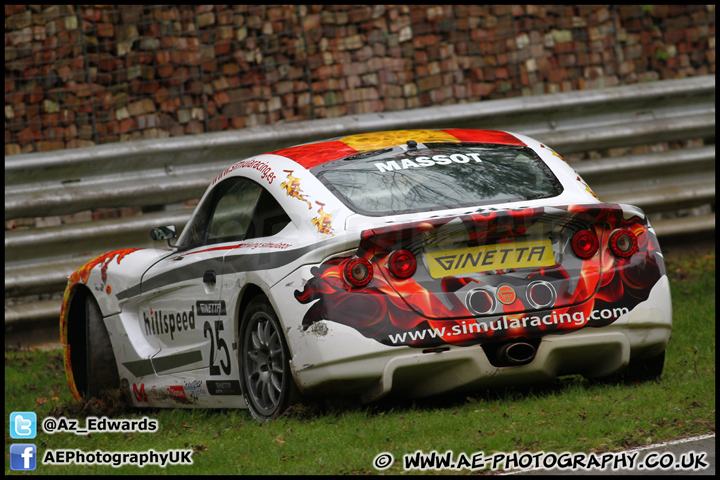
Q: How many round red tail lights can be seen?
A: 4